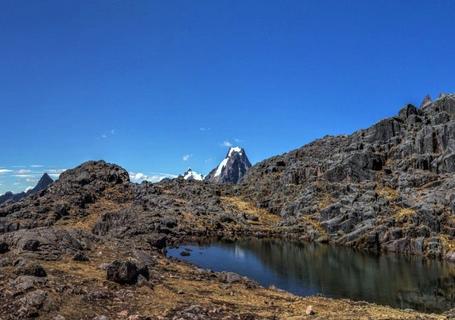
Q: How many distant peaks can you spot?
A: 3